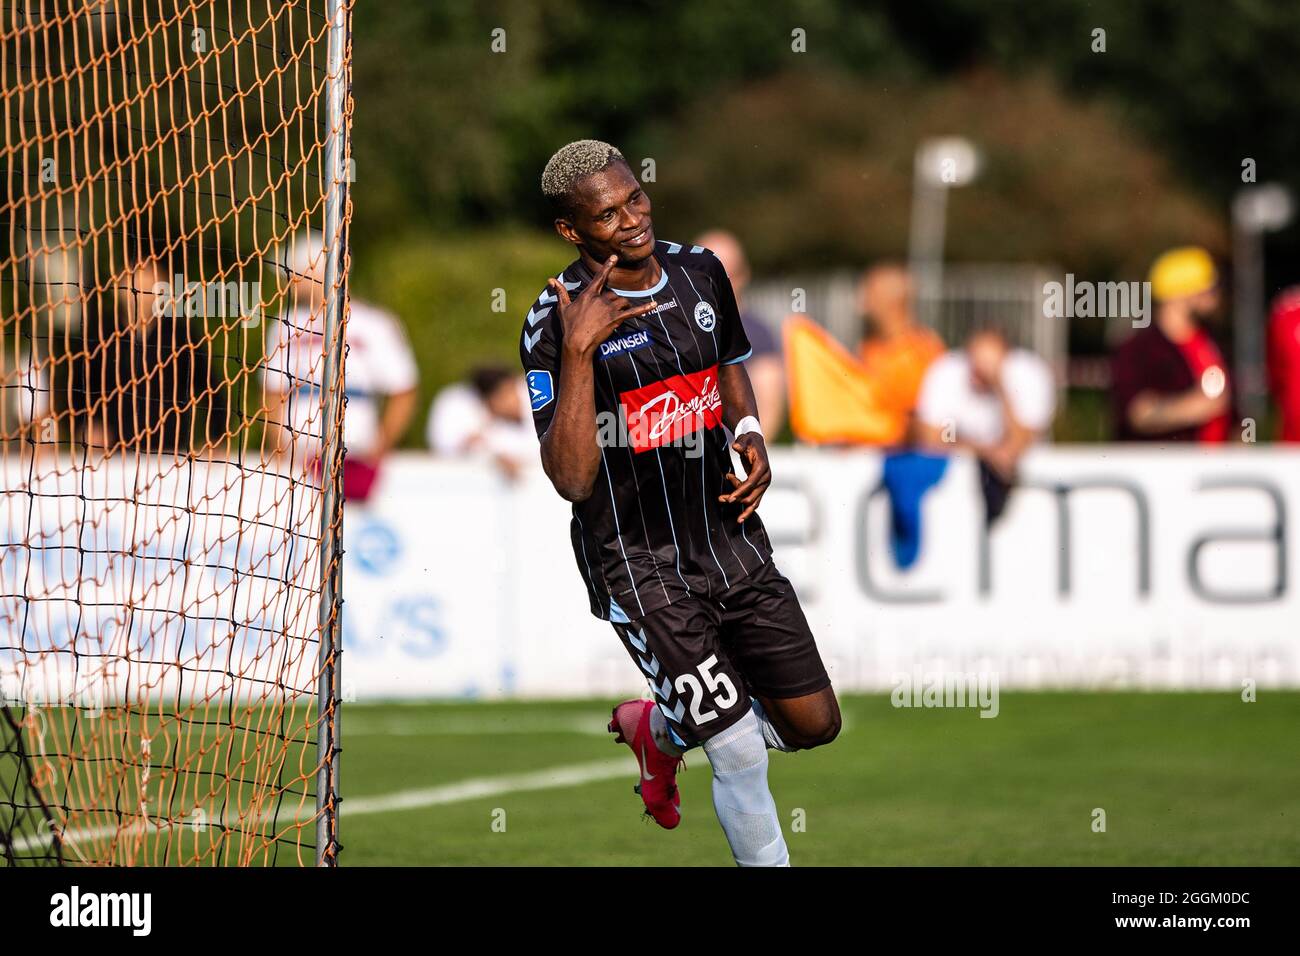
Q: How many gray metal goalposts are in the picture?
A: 1